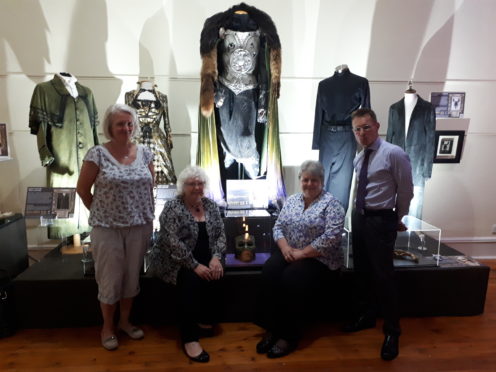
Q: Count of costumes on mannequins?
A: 5